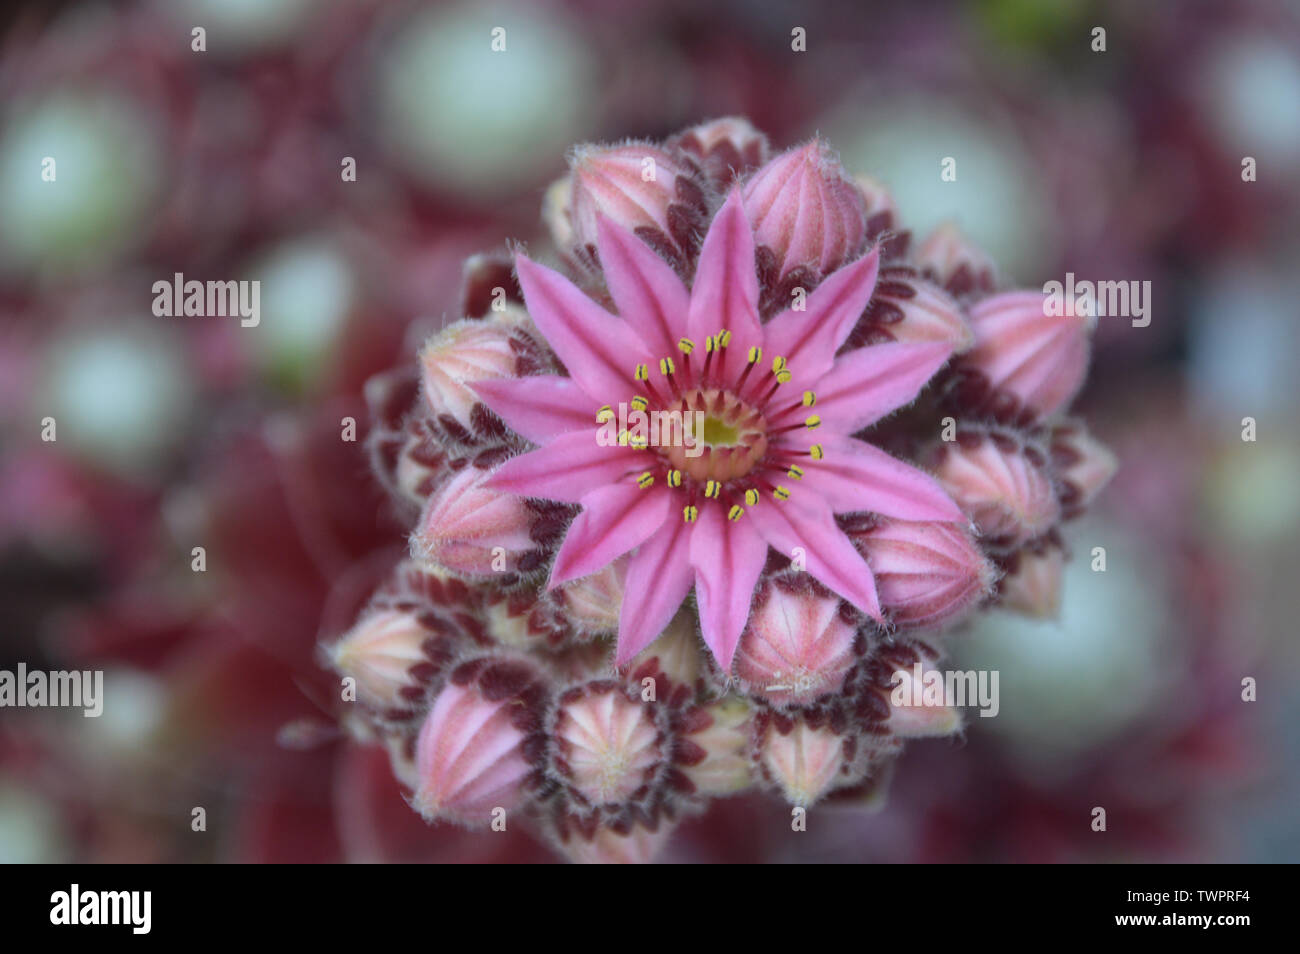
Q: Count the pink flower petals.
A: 12